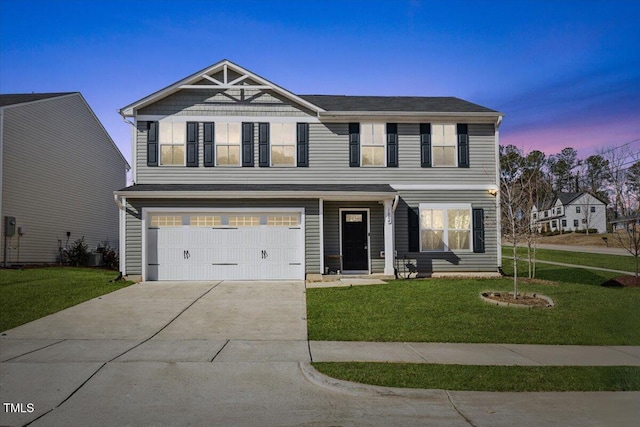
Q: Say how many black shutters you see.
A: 12